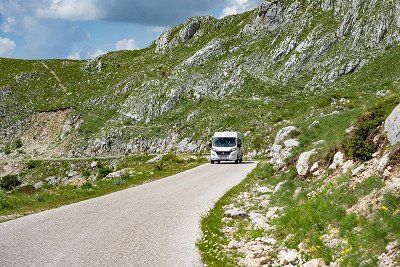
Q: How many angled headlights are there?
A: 2